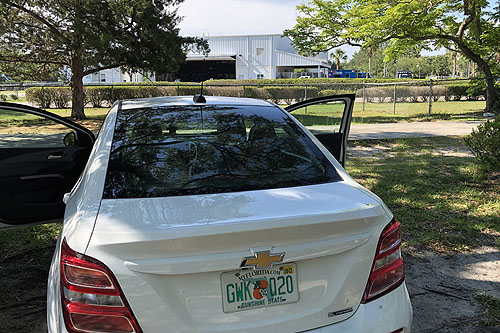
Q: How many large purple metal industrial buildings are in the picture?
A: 0